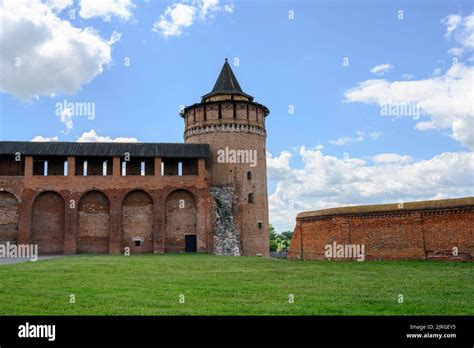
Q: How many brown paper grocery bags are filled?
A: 0